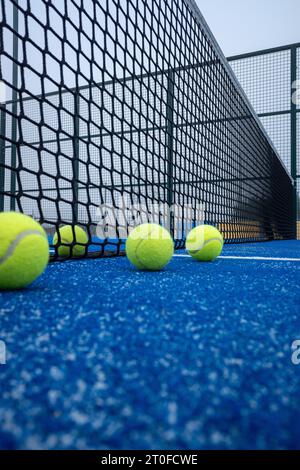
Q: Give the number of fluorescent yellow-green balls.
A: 4